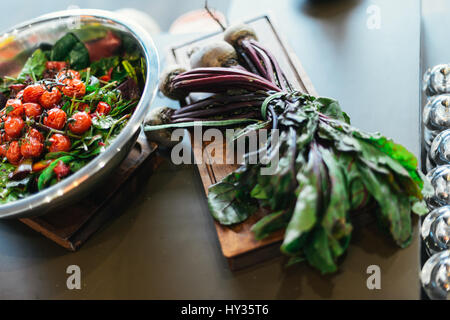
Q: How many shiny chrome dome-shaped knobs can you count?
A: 6